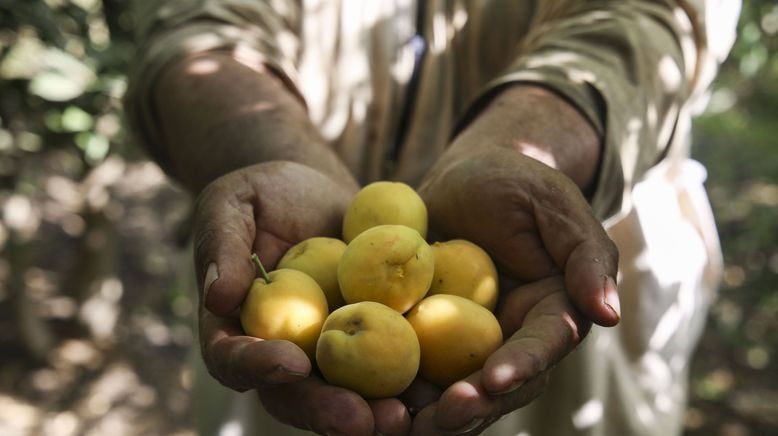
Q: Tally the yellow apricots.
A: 7